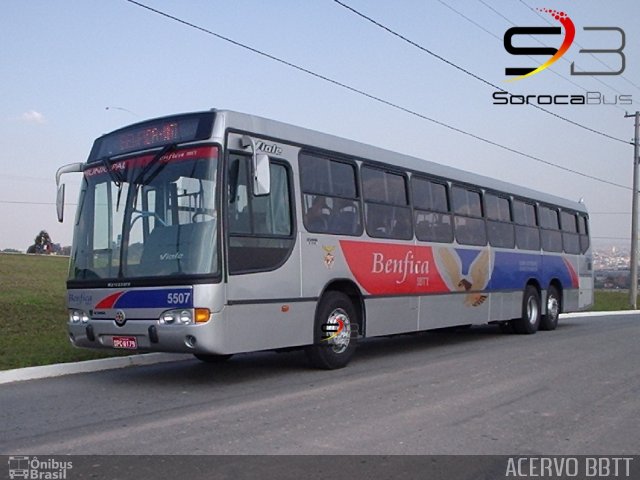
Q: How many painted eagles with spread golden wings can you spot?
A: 1